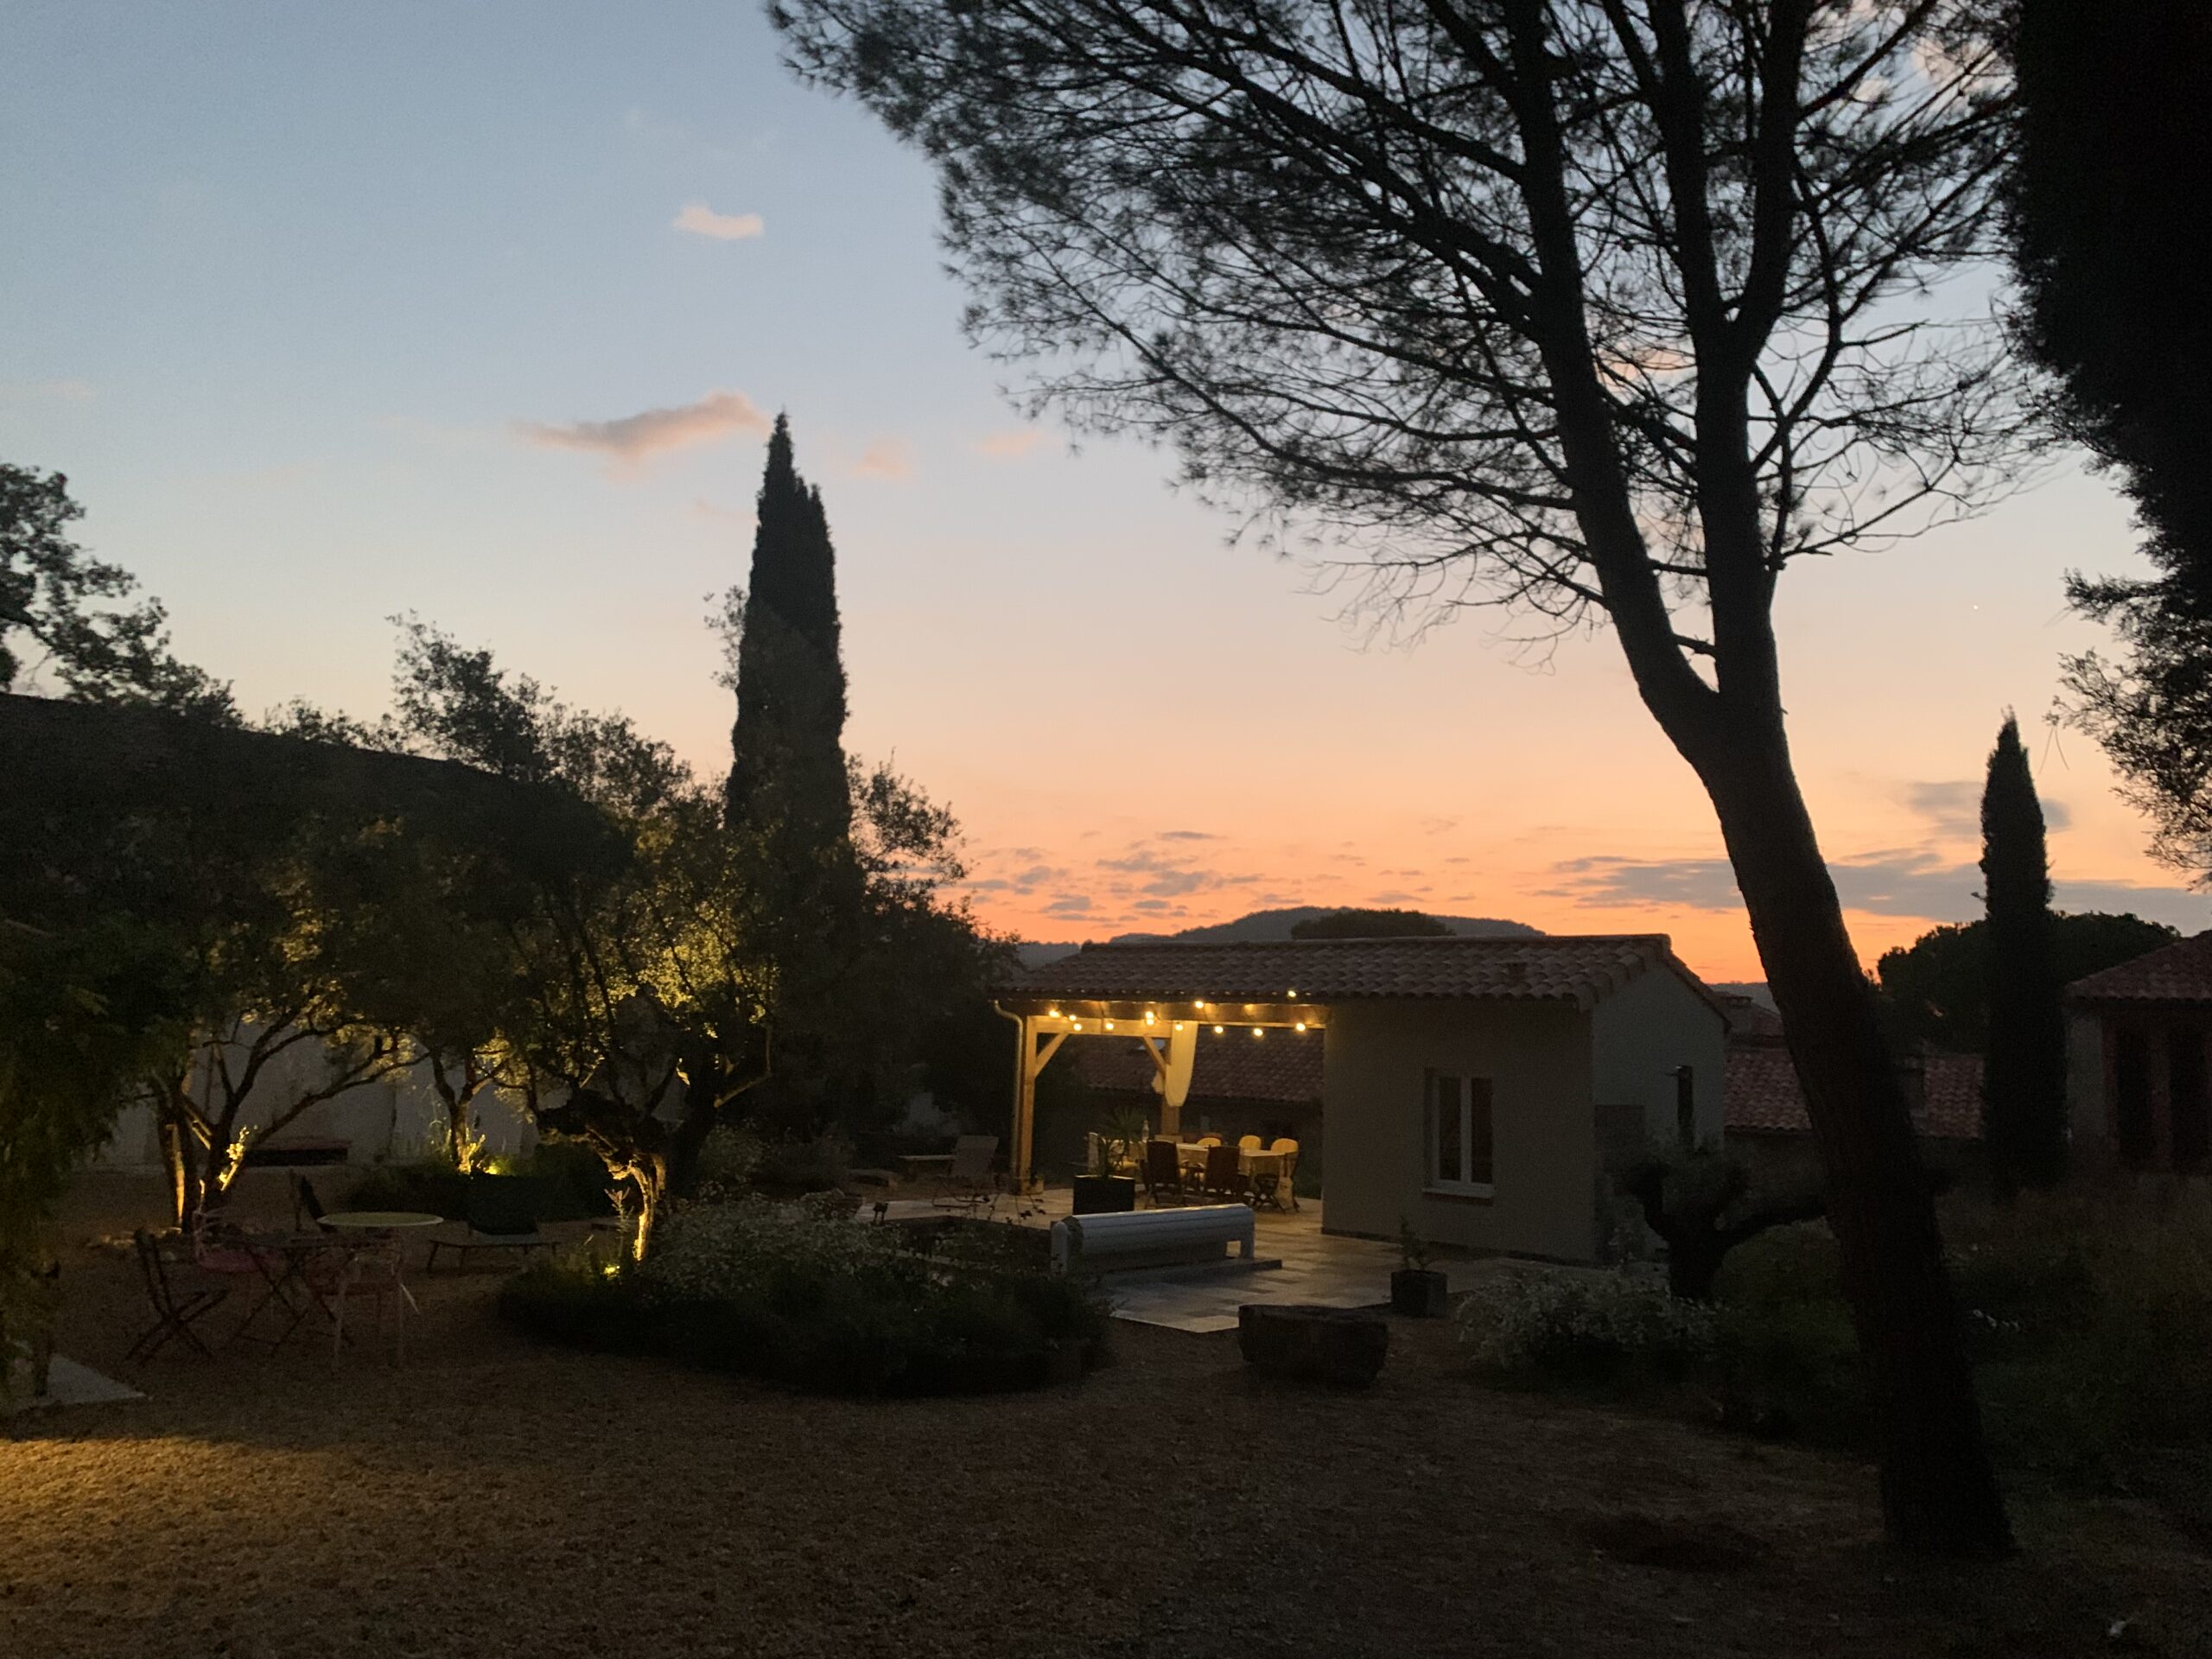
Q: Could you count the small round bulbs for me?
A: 12